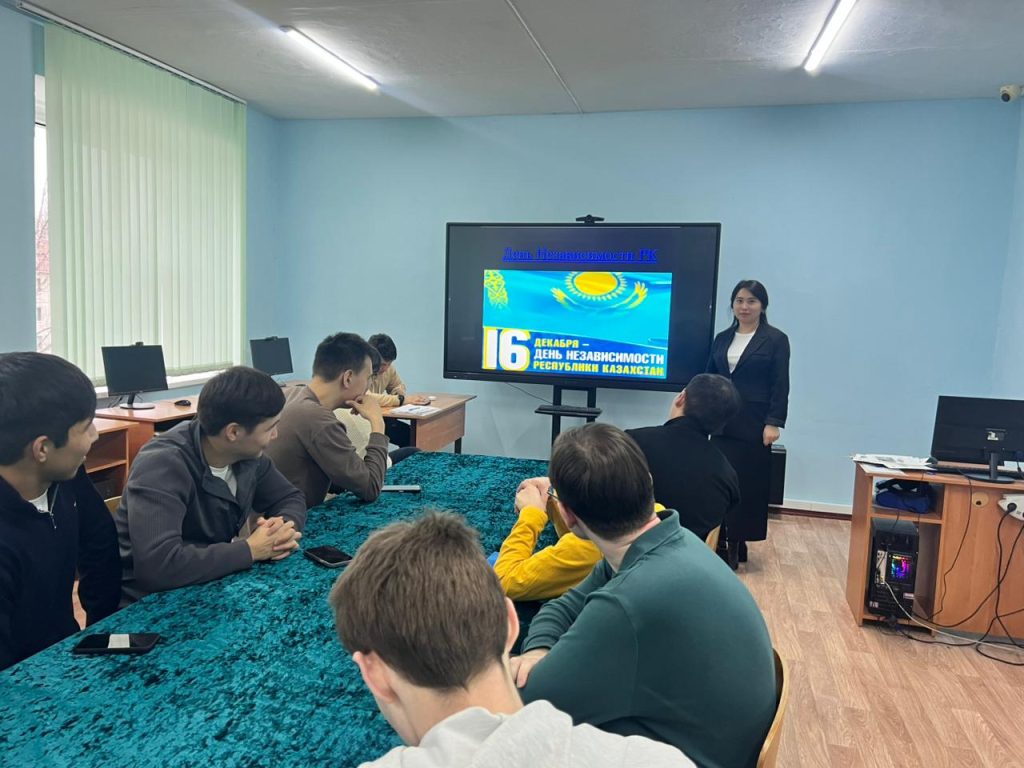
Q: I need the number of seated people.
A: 9